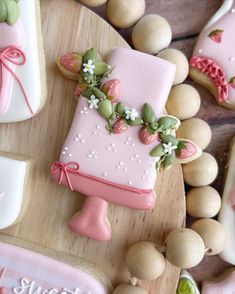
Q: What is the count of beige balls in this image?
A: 12